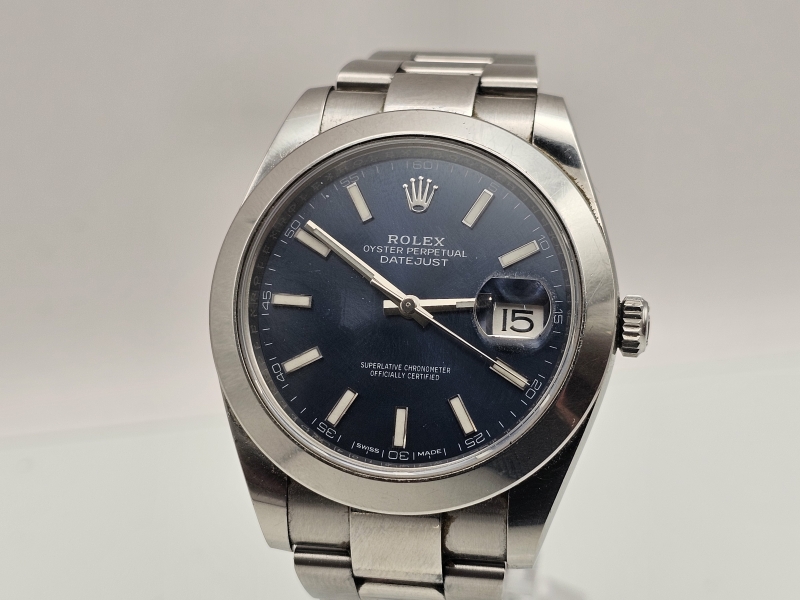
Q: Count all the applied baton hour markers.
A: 10